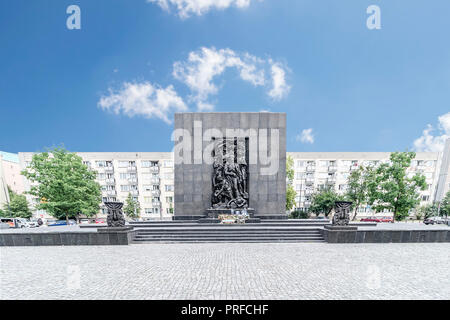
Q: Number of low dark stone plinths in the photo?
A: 2